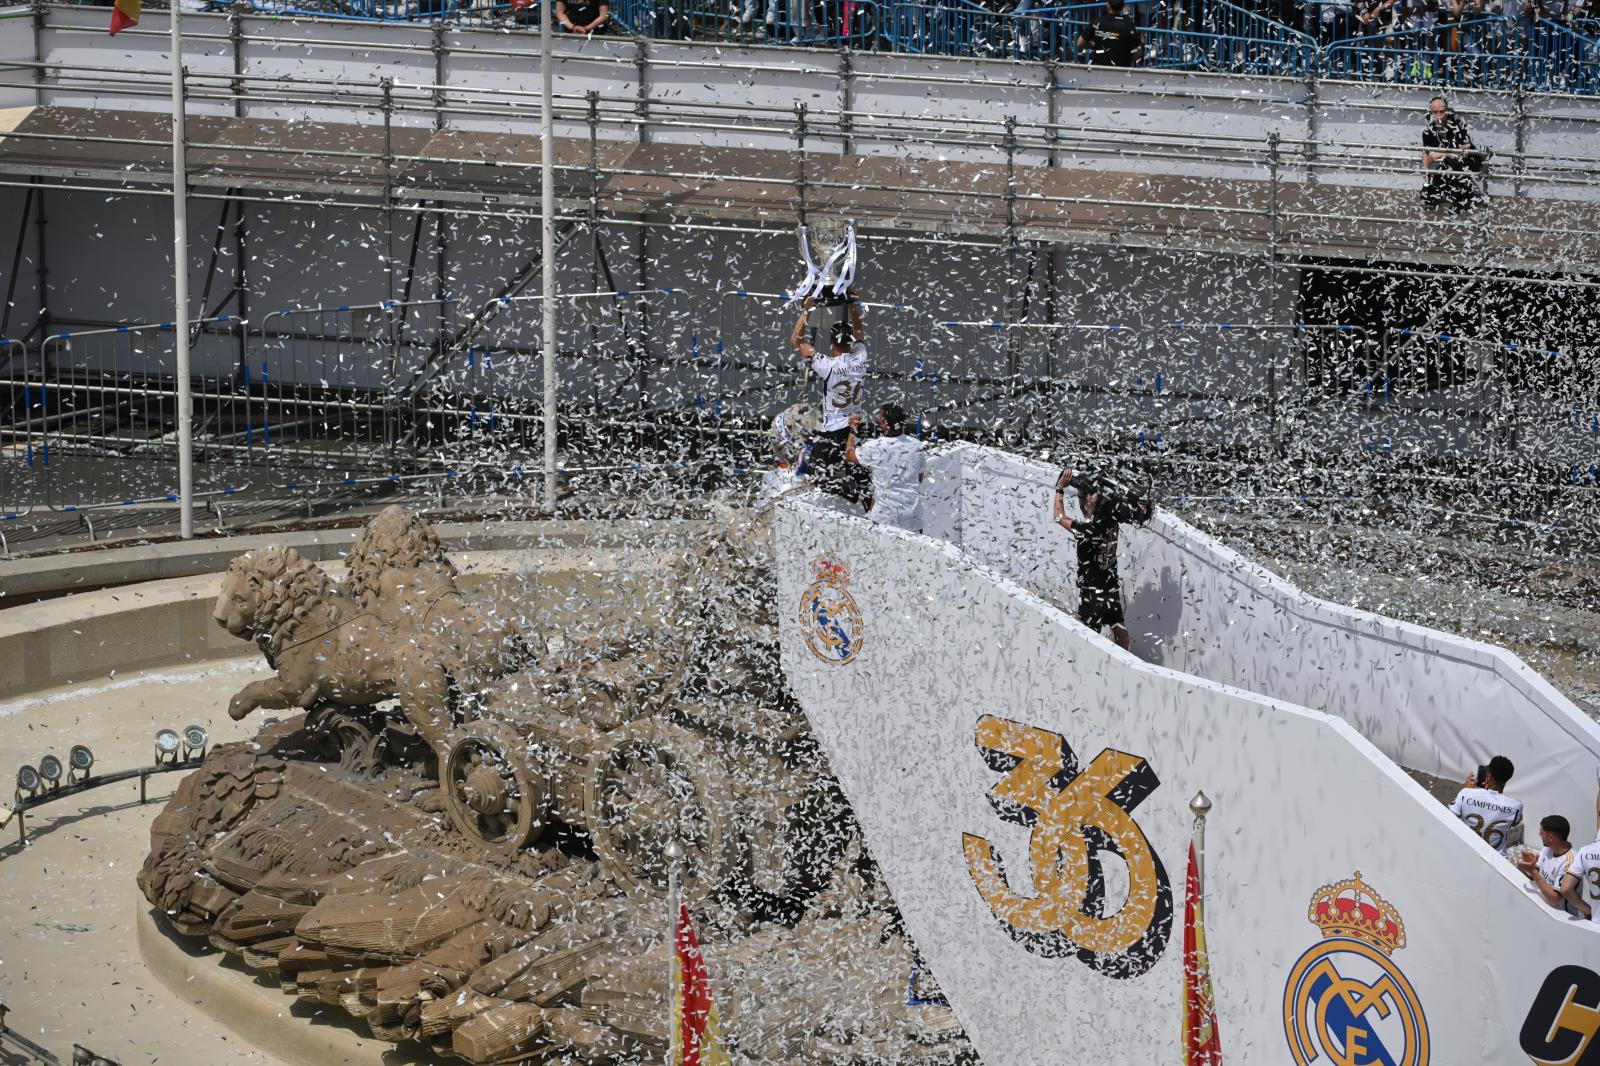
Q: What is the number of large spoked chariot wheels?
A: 2